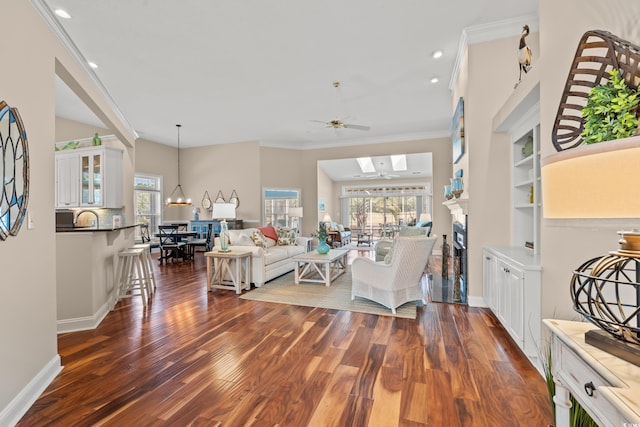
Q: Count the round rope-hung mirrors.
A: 3